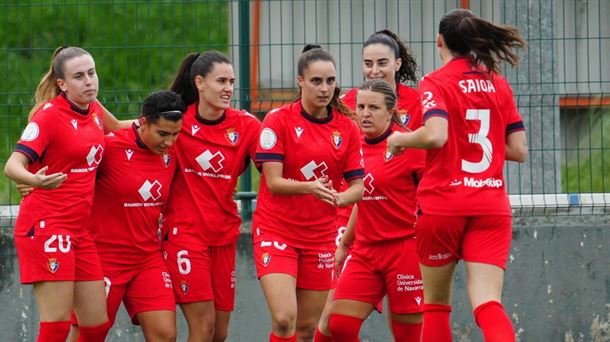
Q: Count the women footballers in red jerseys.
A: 7